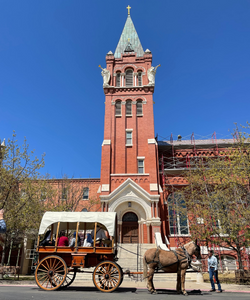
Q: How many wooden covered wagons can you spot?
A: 1